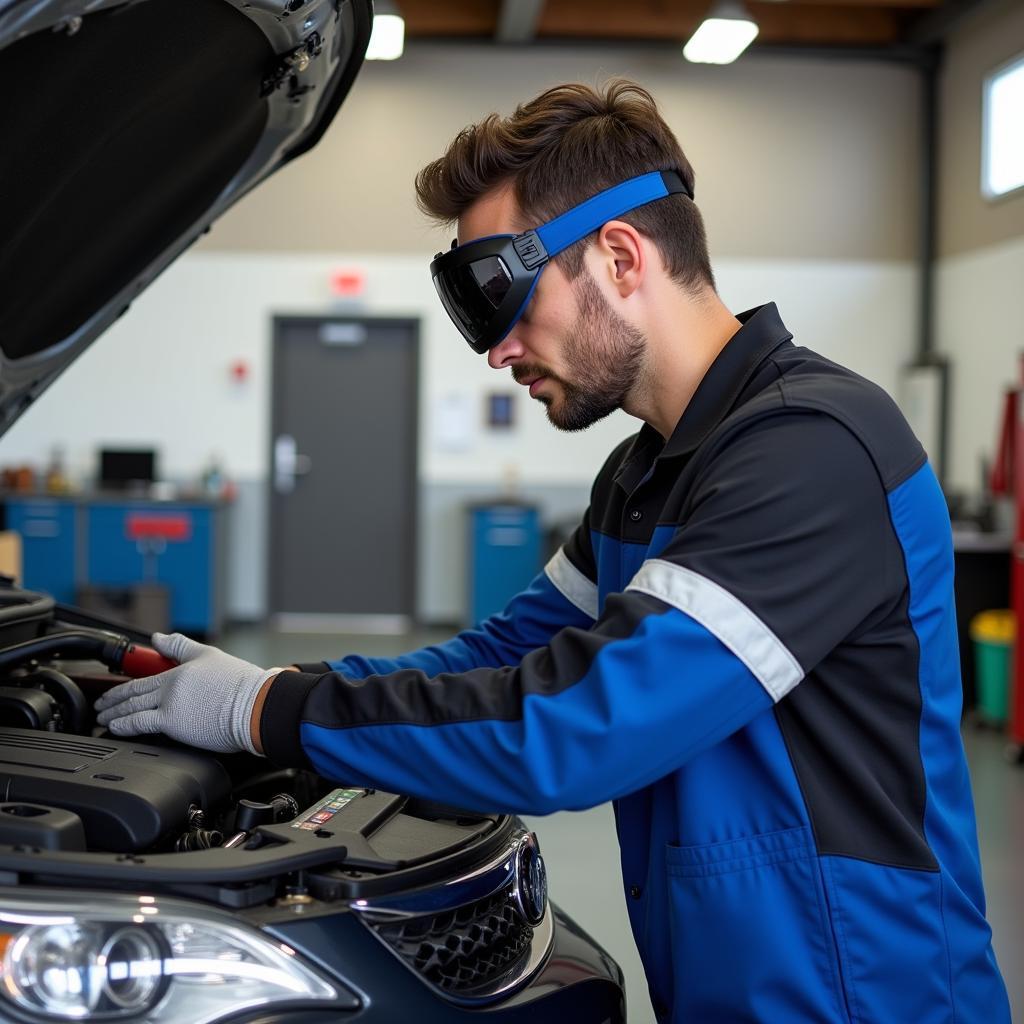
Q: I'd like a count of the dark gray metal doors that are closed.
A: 1